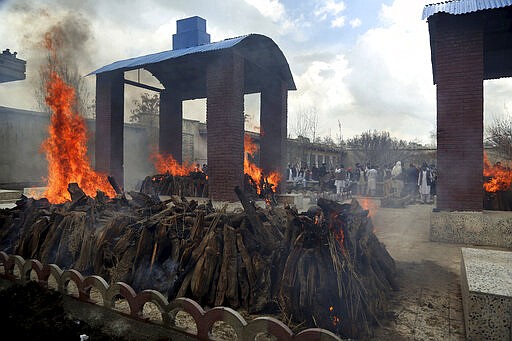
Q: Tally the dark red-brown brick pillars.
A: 5